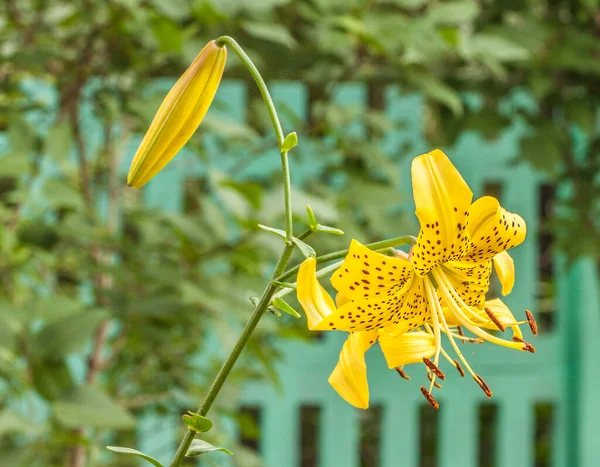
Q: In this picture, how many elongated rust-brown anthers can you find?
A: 11